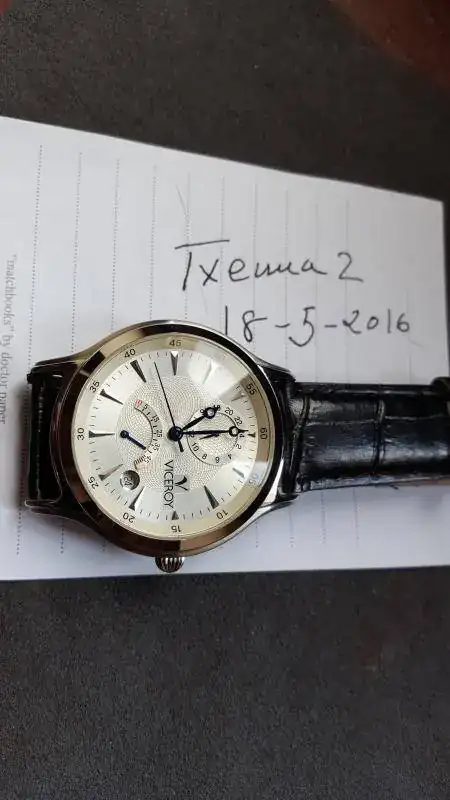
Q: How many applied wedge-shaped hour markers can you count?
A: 12